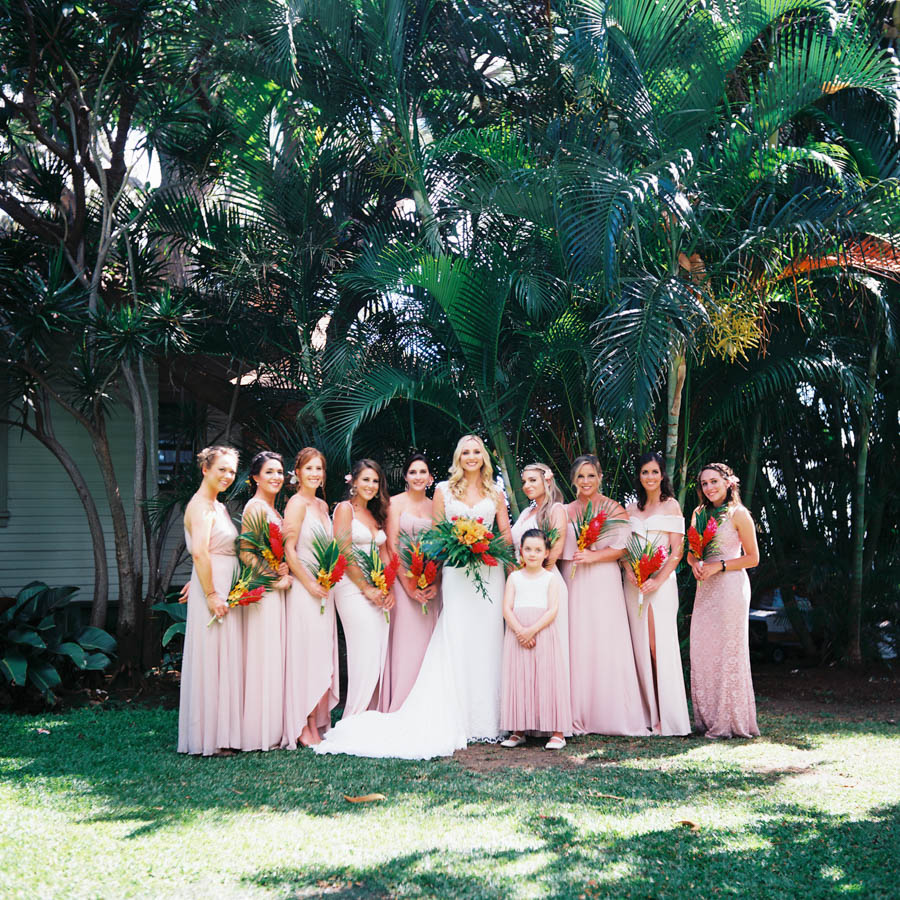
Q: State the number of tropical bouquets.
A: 10